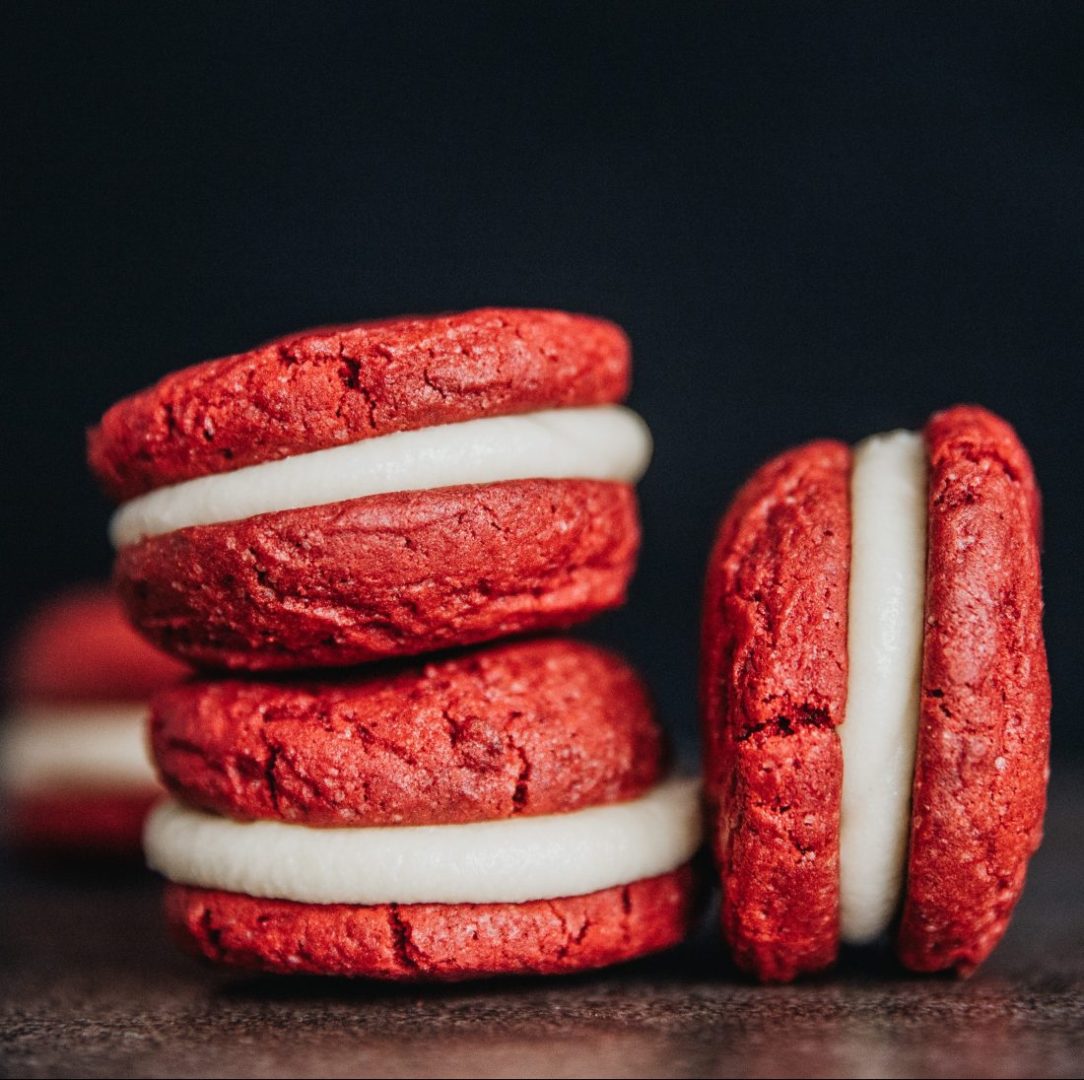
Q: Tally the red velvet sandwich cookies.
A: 4